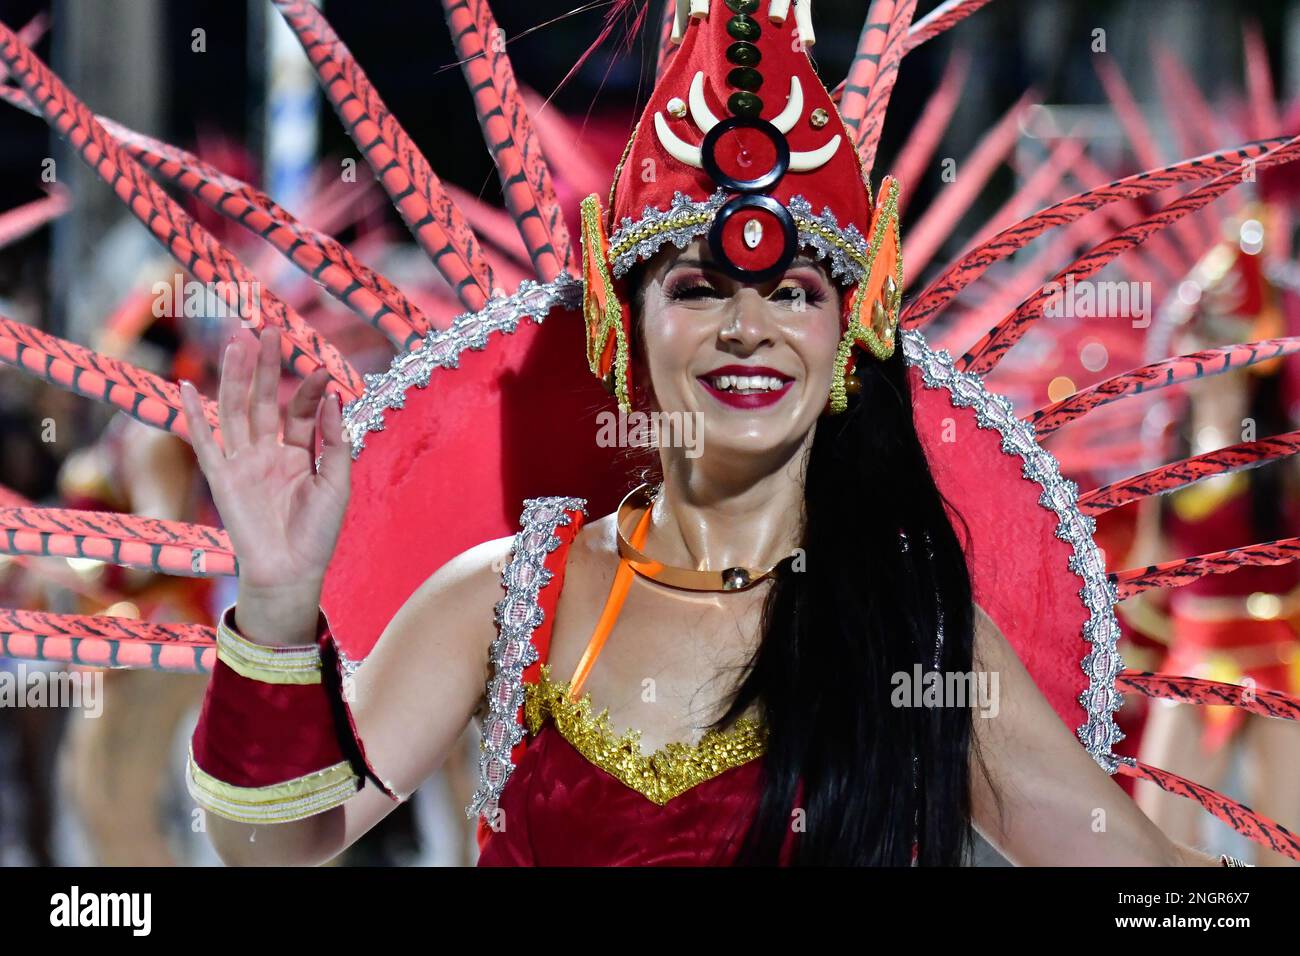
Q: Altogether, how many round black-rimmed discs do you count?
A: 2